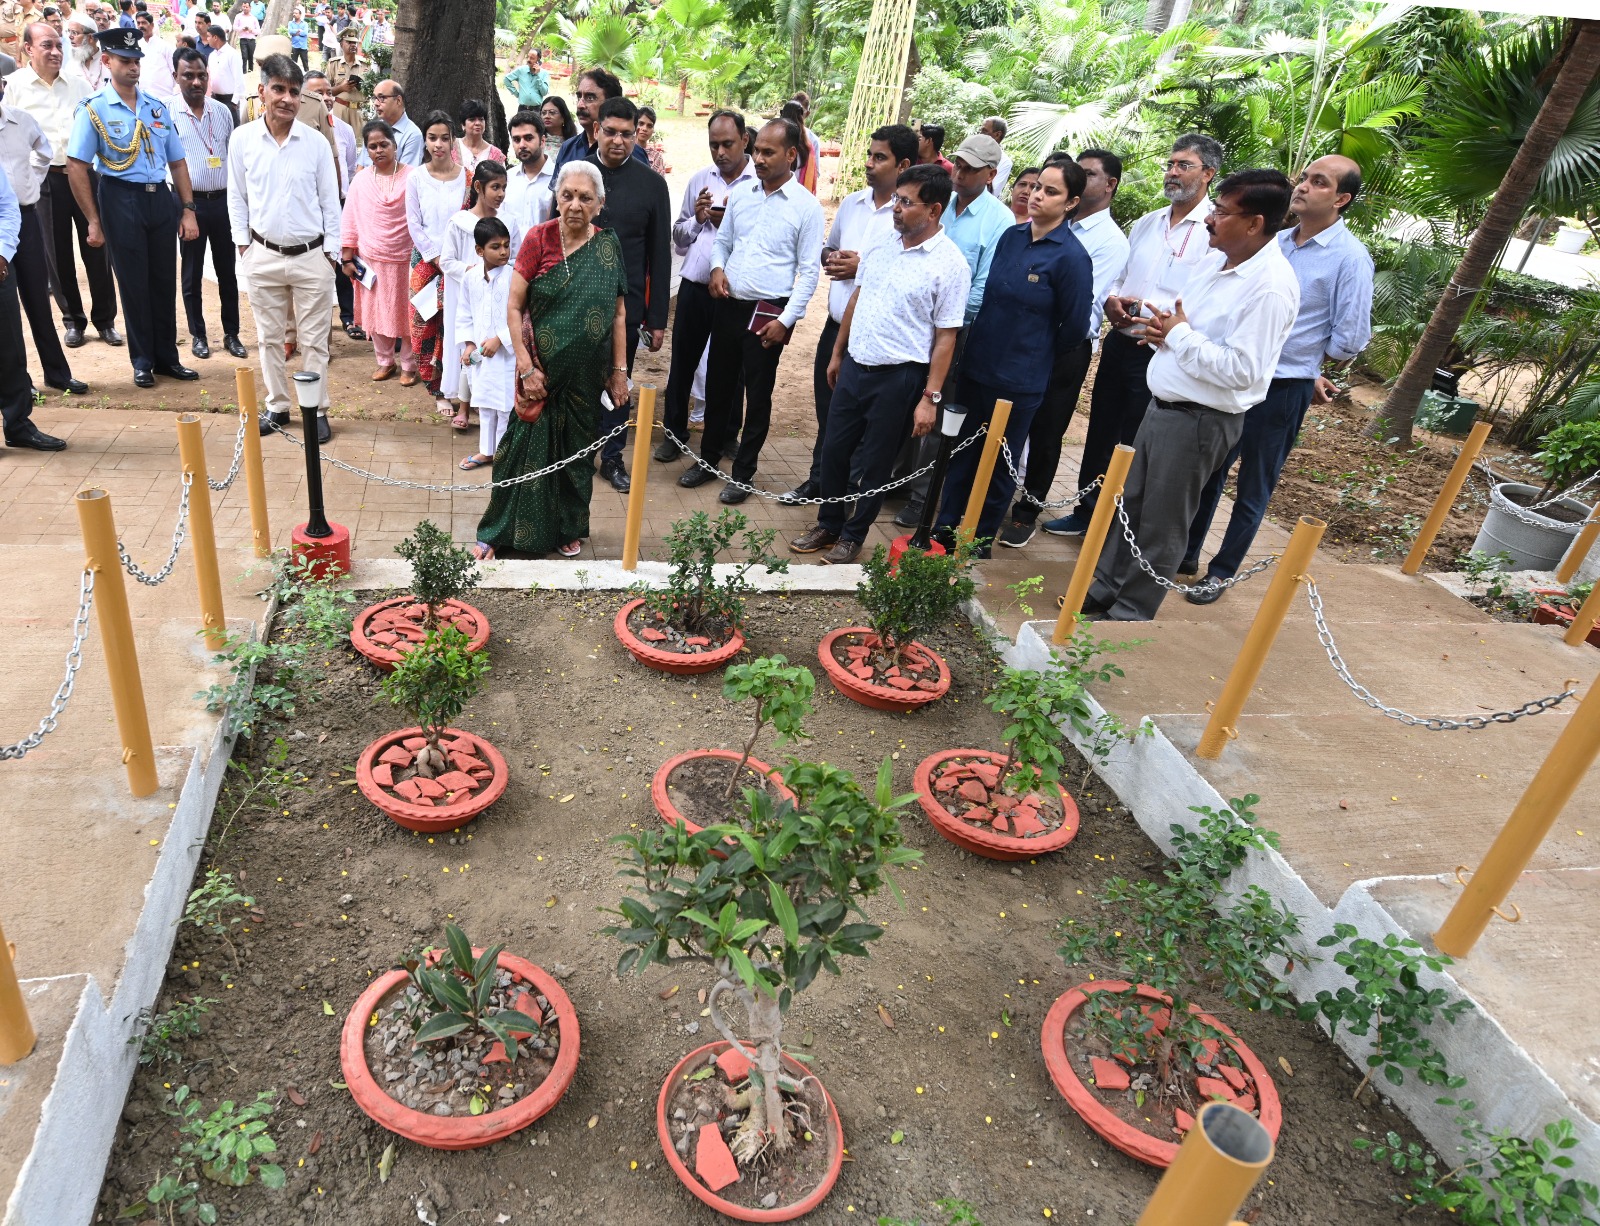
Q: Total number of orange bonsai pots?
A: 9